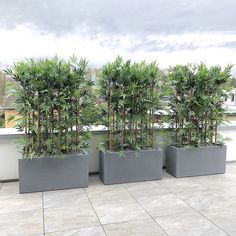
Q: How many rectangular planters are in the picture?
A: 3